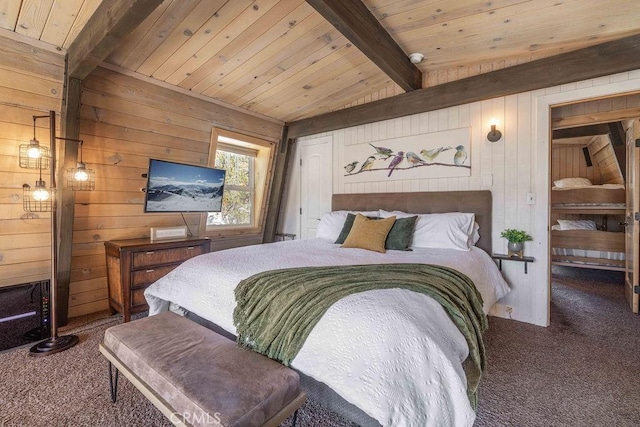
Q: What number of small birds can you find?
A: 7